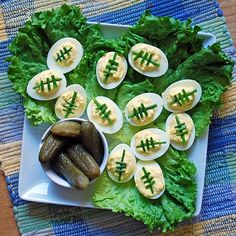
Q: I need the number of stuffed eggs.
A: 12